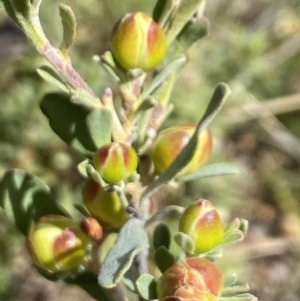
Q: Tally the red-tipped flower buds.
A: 7